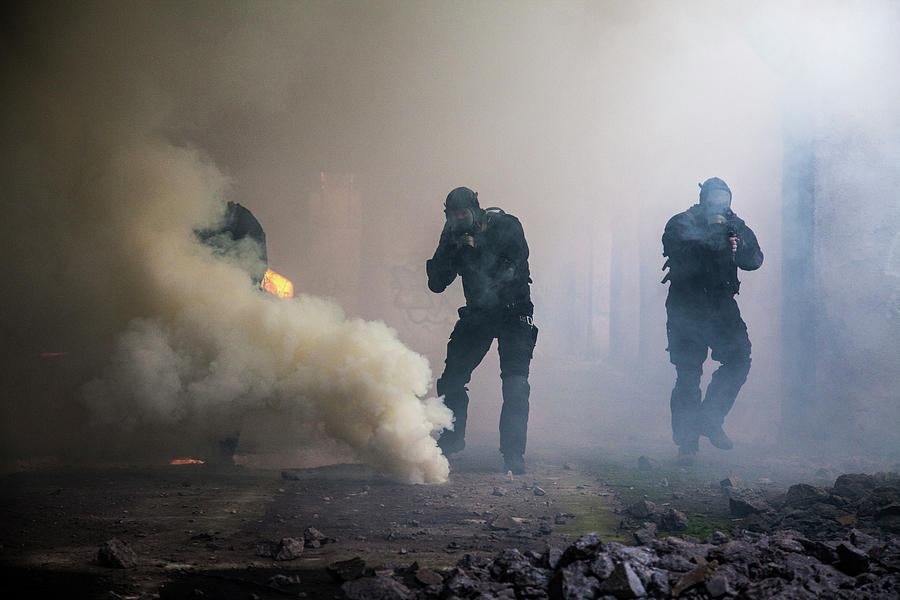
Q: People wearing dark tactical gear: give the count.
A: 3